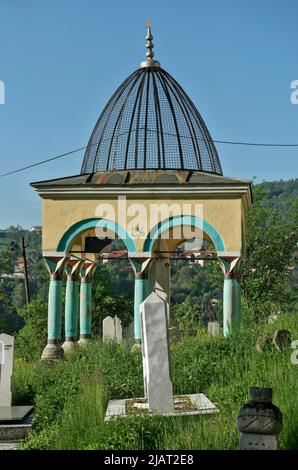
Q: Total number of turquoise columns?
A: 5